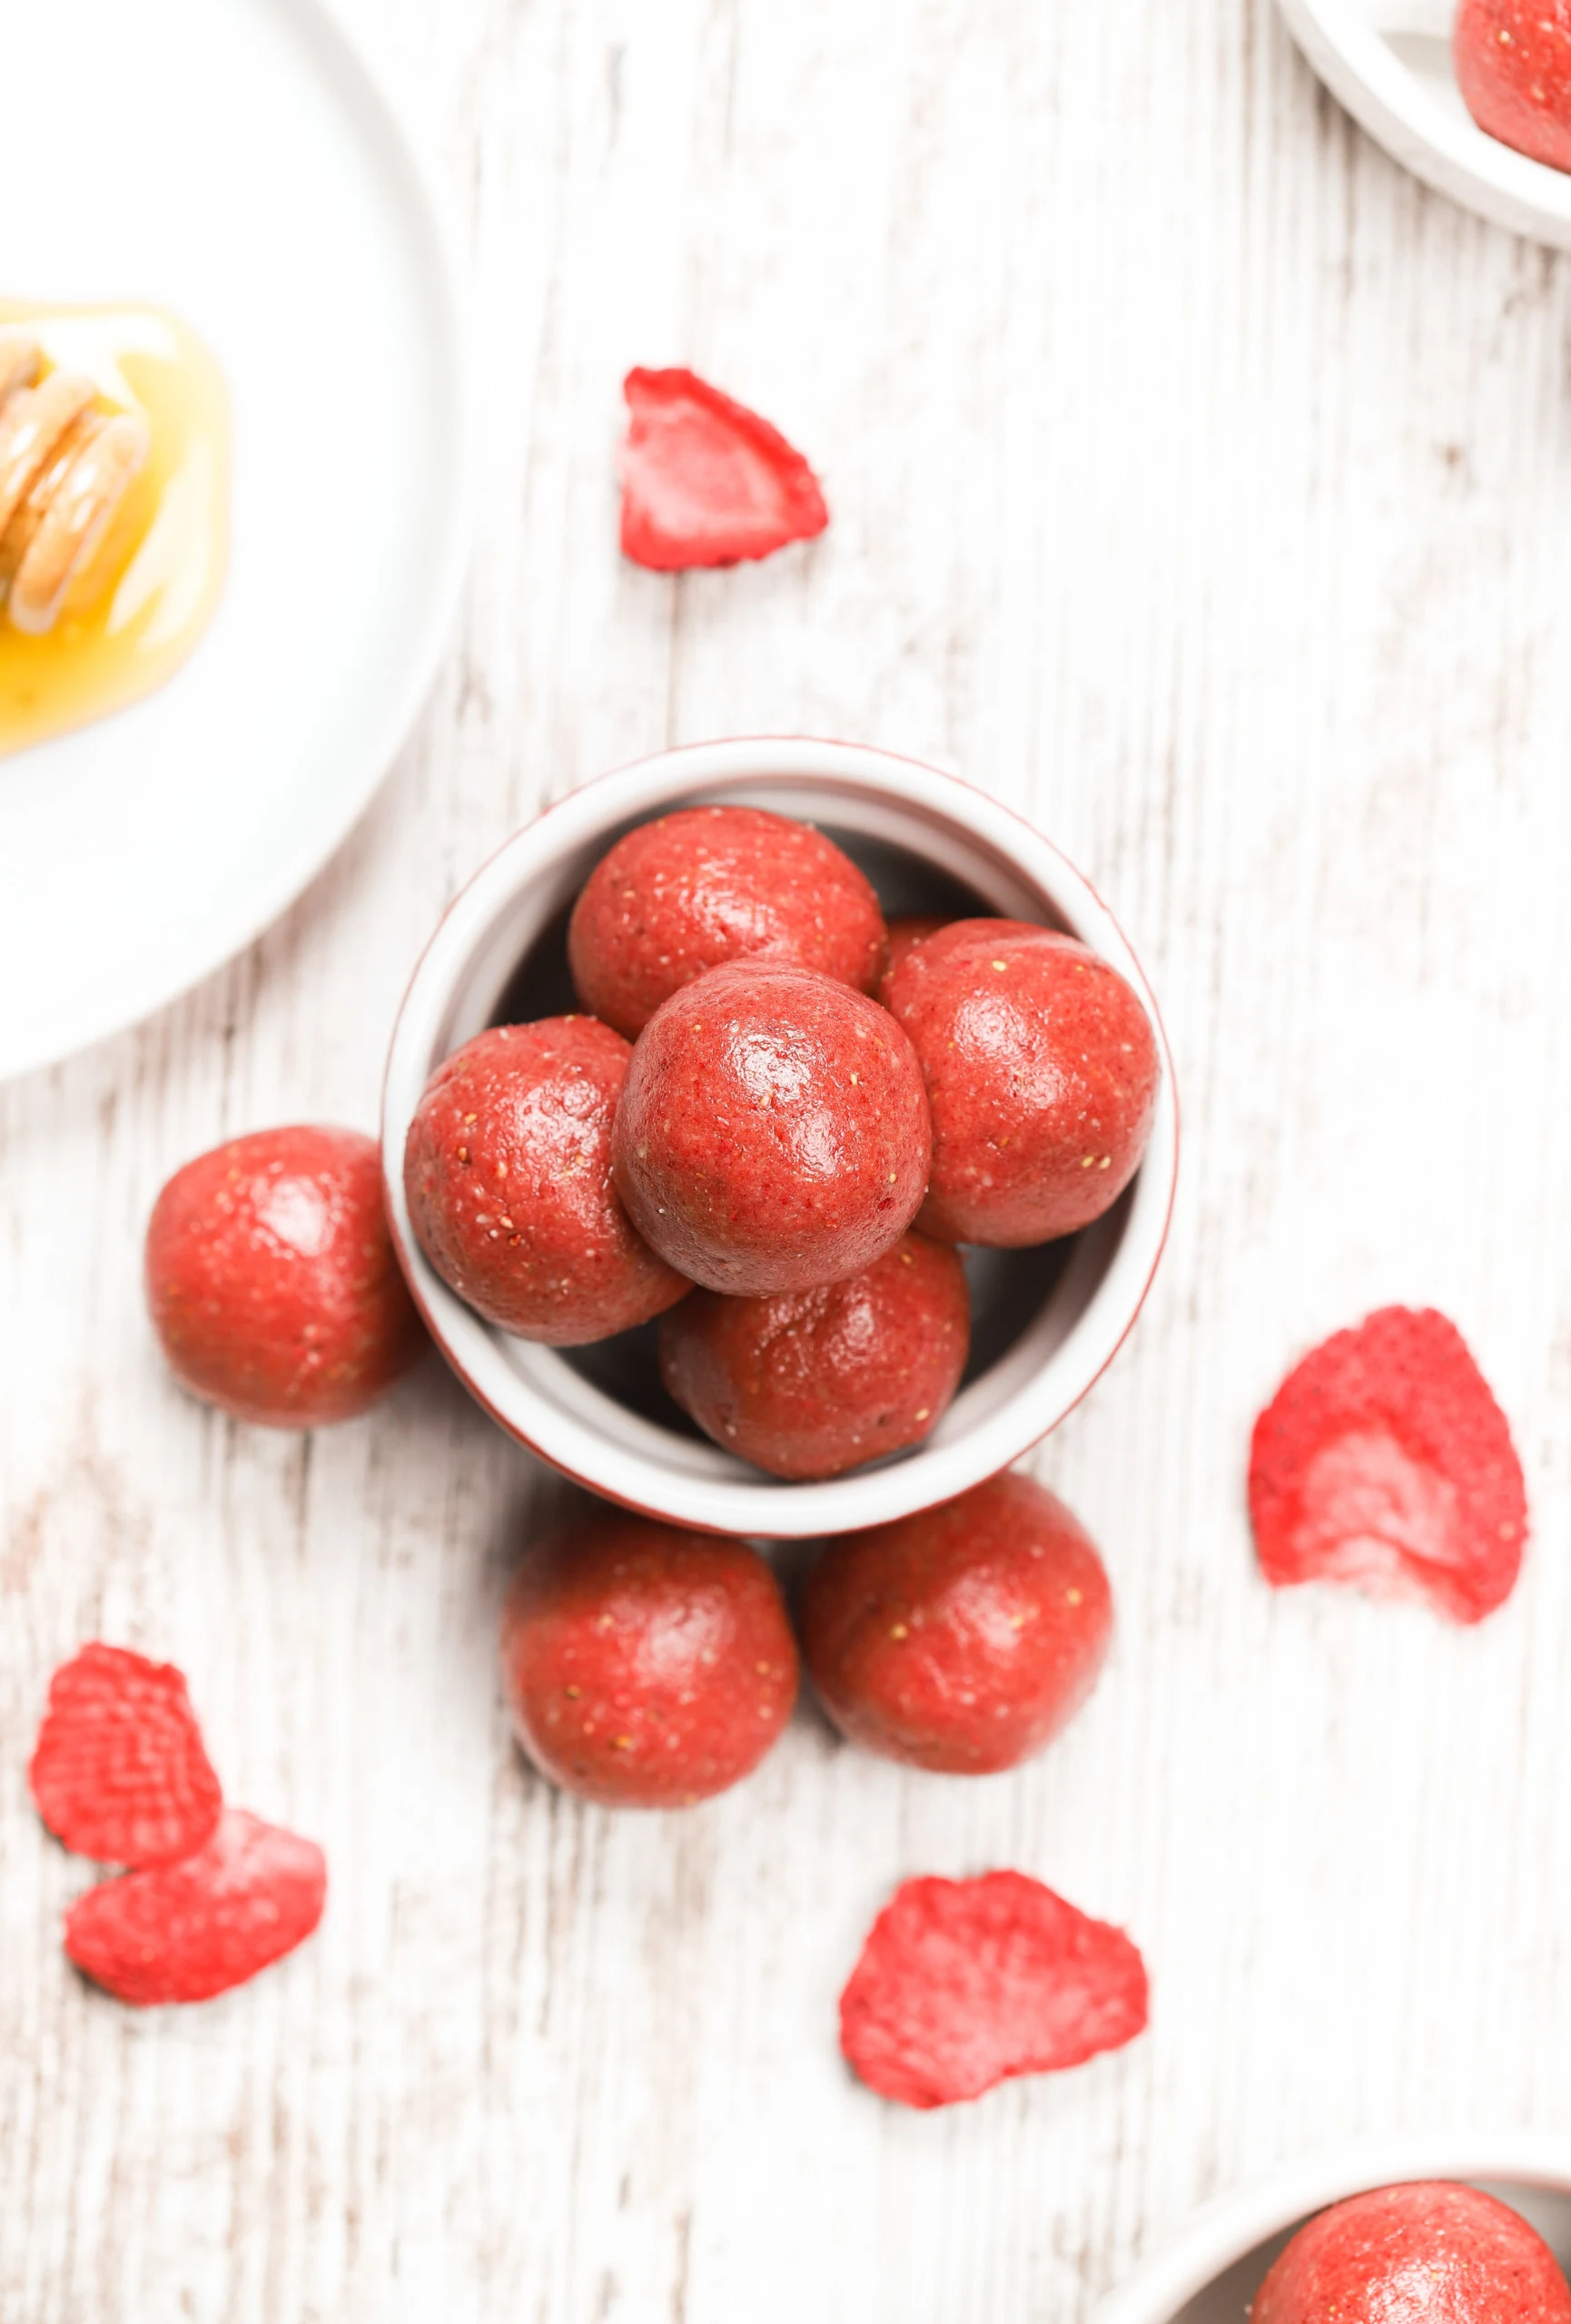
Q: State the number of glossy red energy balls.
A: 11